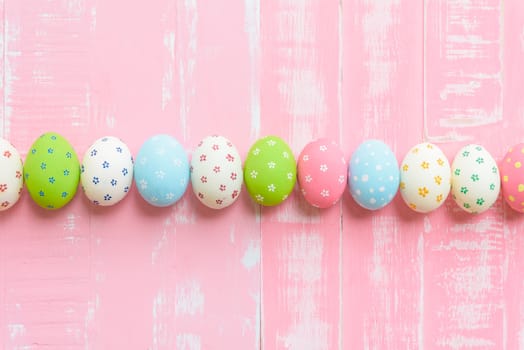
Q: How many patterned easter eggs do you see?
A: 11